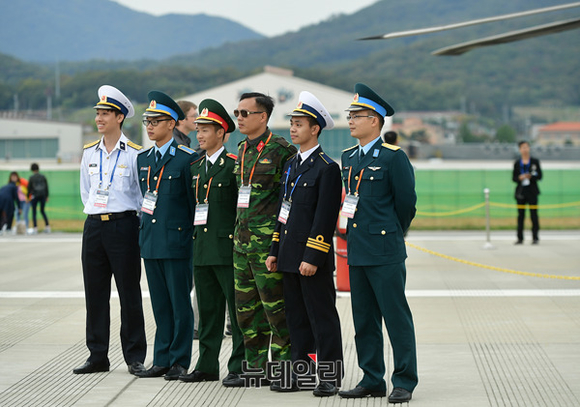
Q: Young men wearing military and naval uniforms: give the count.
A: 6